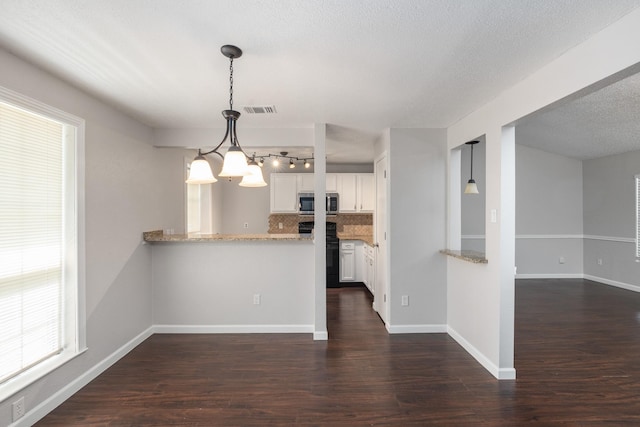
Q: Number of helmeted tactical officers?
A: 0